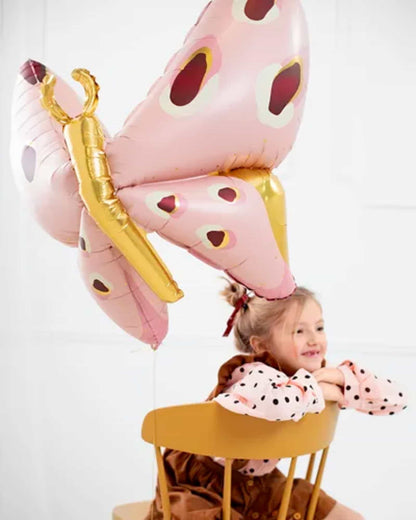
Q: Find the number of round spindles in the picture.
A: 5